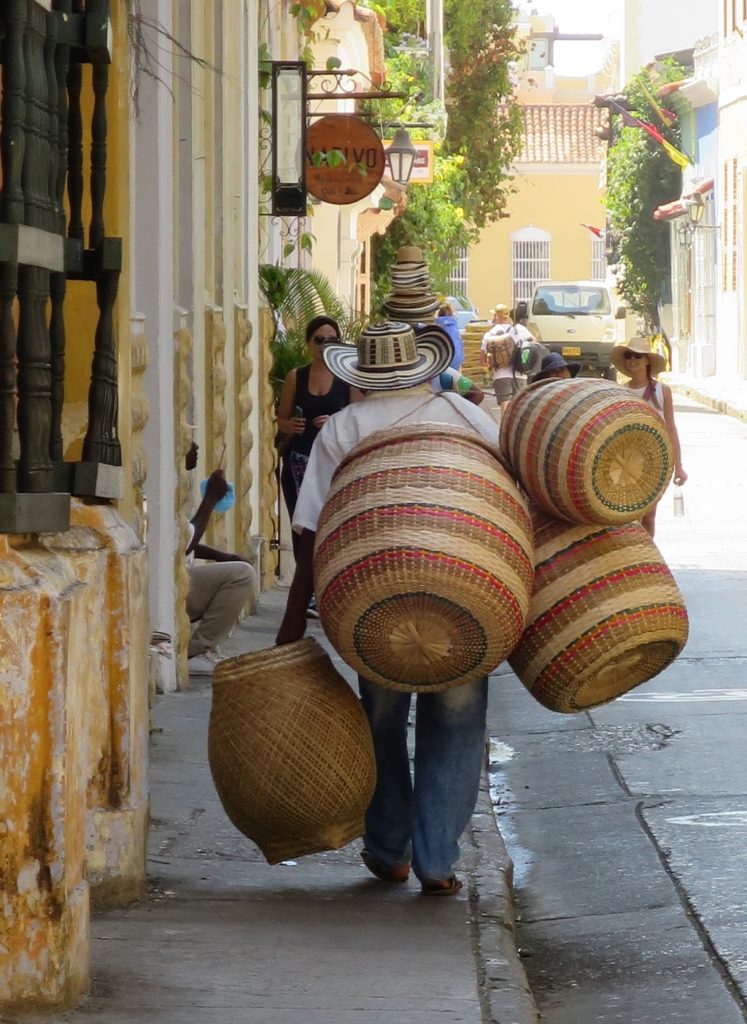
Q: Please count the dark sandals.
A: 2